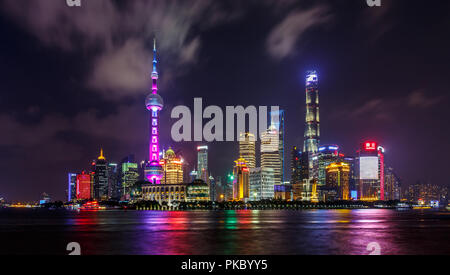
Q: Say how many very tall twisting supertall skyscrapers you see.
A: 1